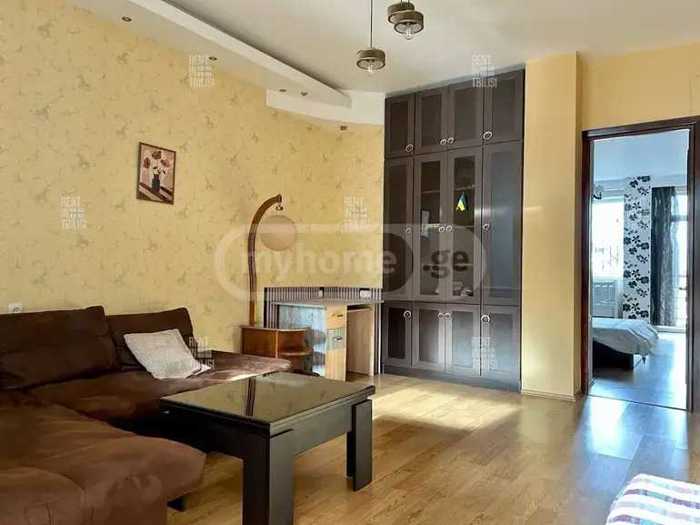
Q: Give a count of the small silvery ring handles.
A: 12